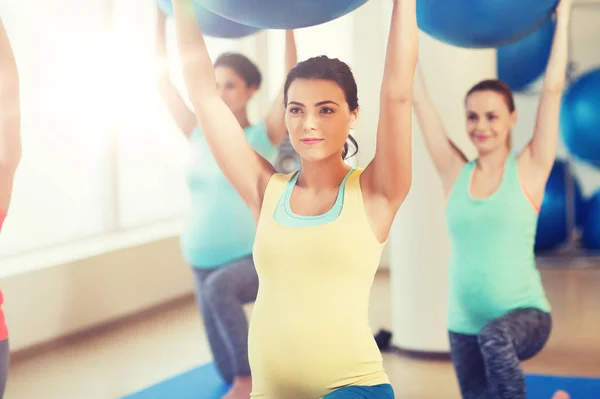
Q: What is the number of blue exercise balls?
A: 7